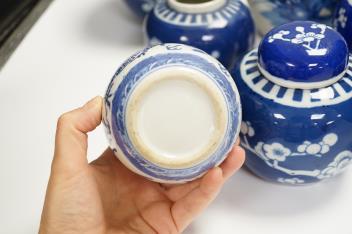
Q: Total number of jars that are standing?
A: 5